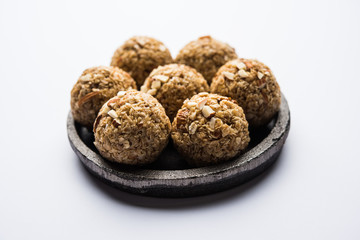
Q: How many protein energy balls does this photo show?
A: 7